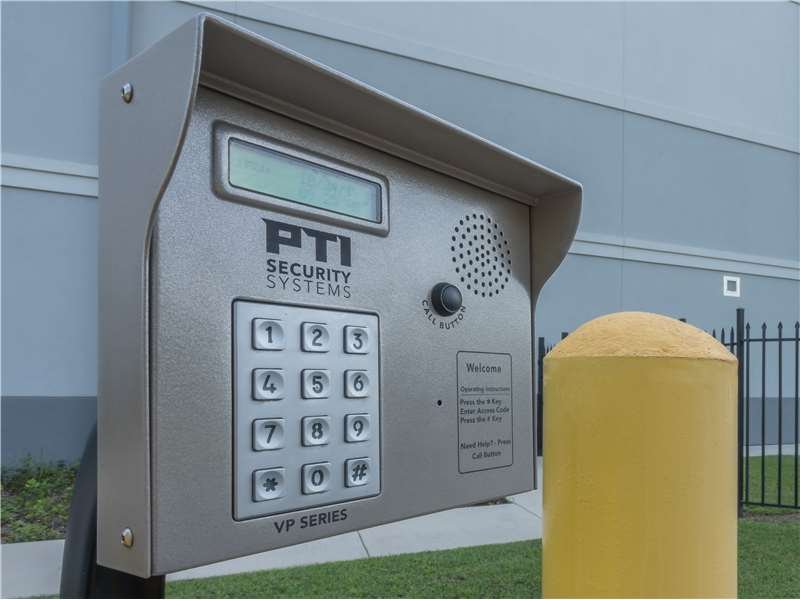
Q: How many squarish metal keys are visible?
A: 12